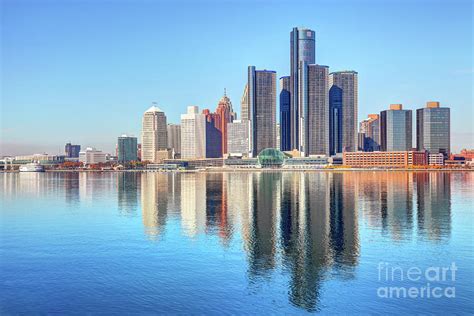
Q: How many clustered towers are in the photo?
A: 5